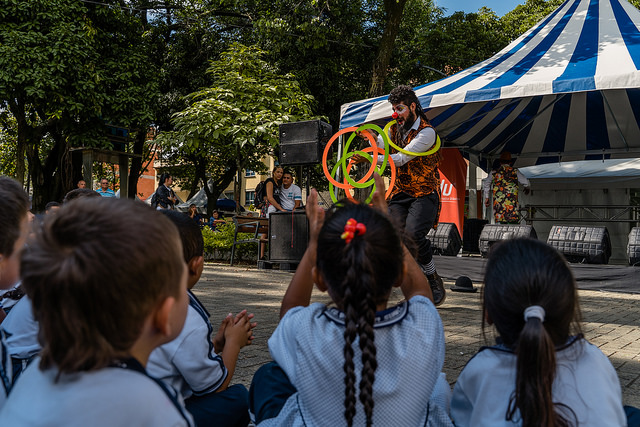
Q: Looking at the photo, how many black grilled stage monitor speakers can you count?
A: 4